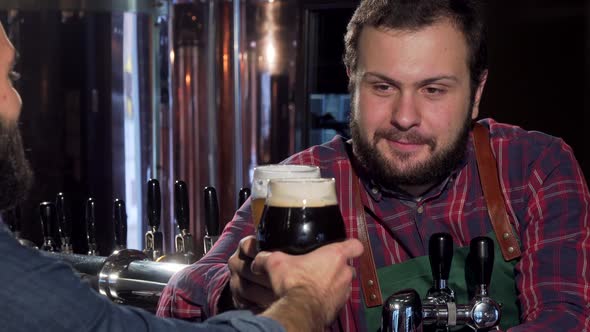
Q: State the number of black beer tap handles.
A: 10